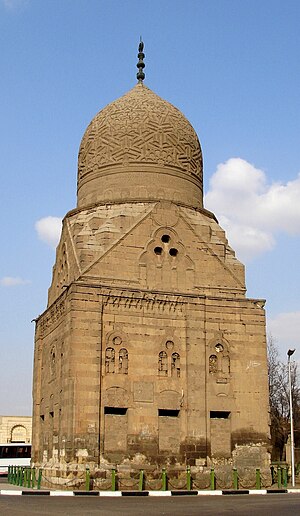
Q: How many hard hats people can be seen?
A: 0